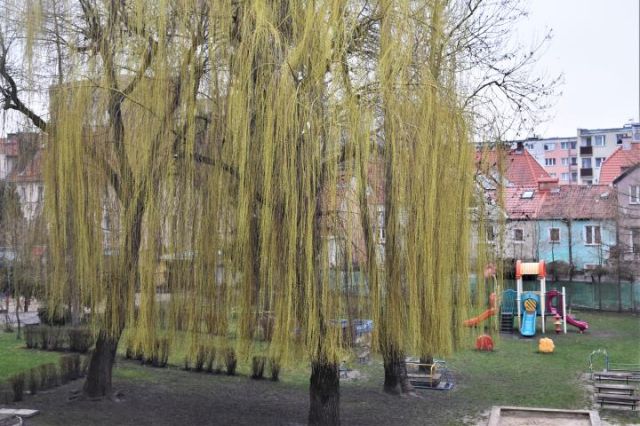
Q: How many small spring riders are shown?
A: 2